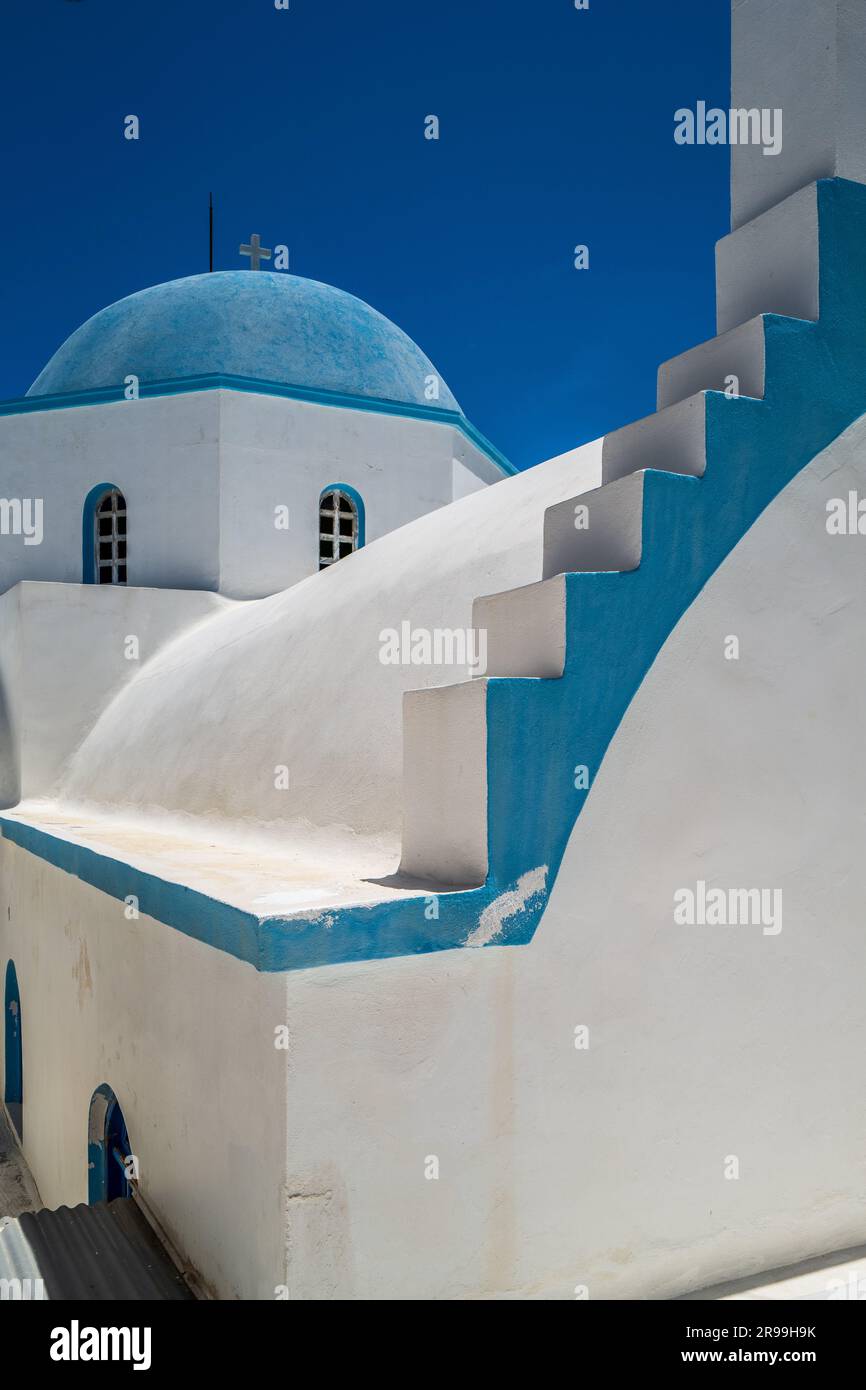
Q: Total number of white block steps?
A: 6